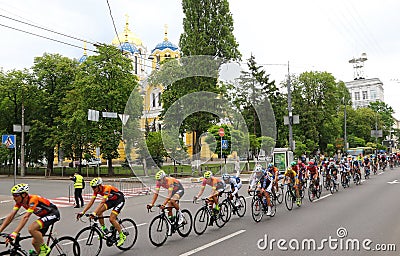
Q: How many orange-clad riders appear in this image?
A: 4